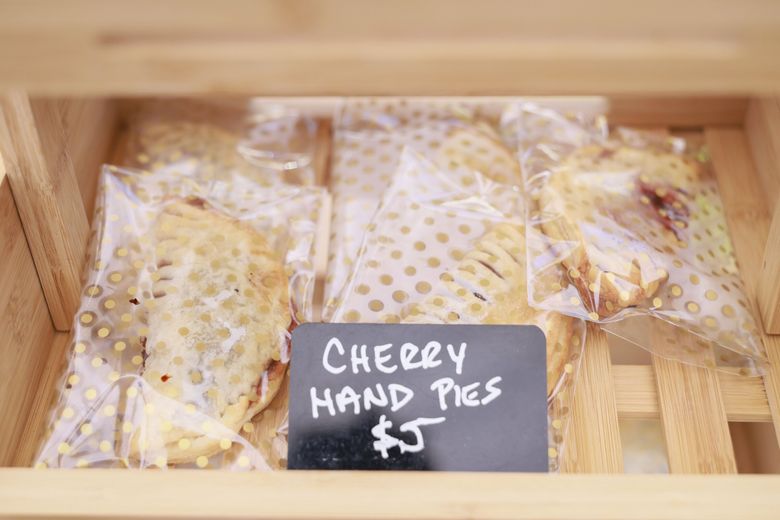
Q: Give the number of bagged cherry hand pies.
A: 5